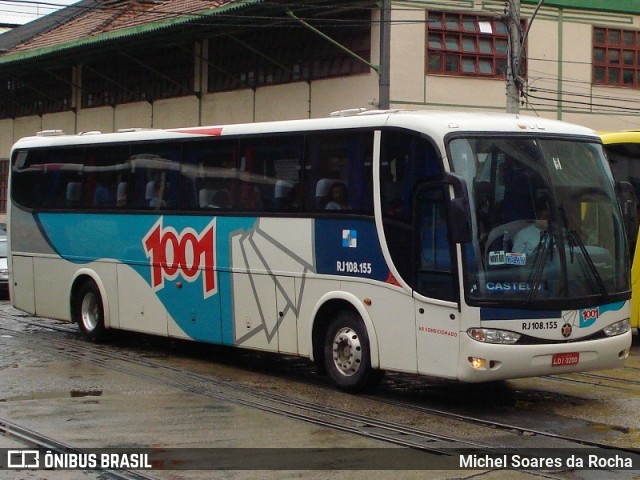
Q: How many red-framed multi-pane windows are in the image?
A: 2